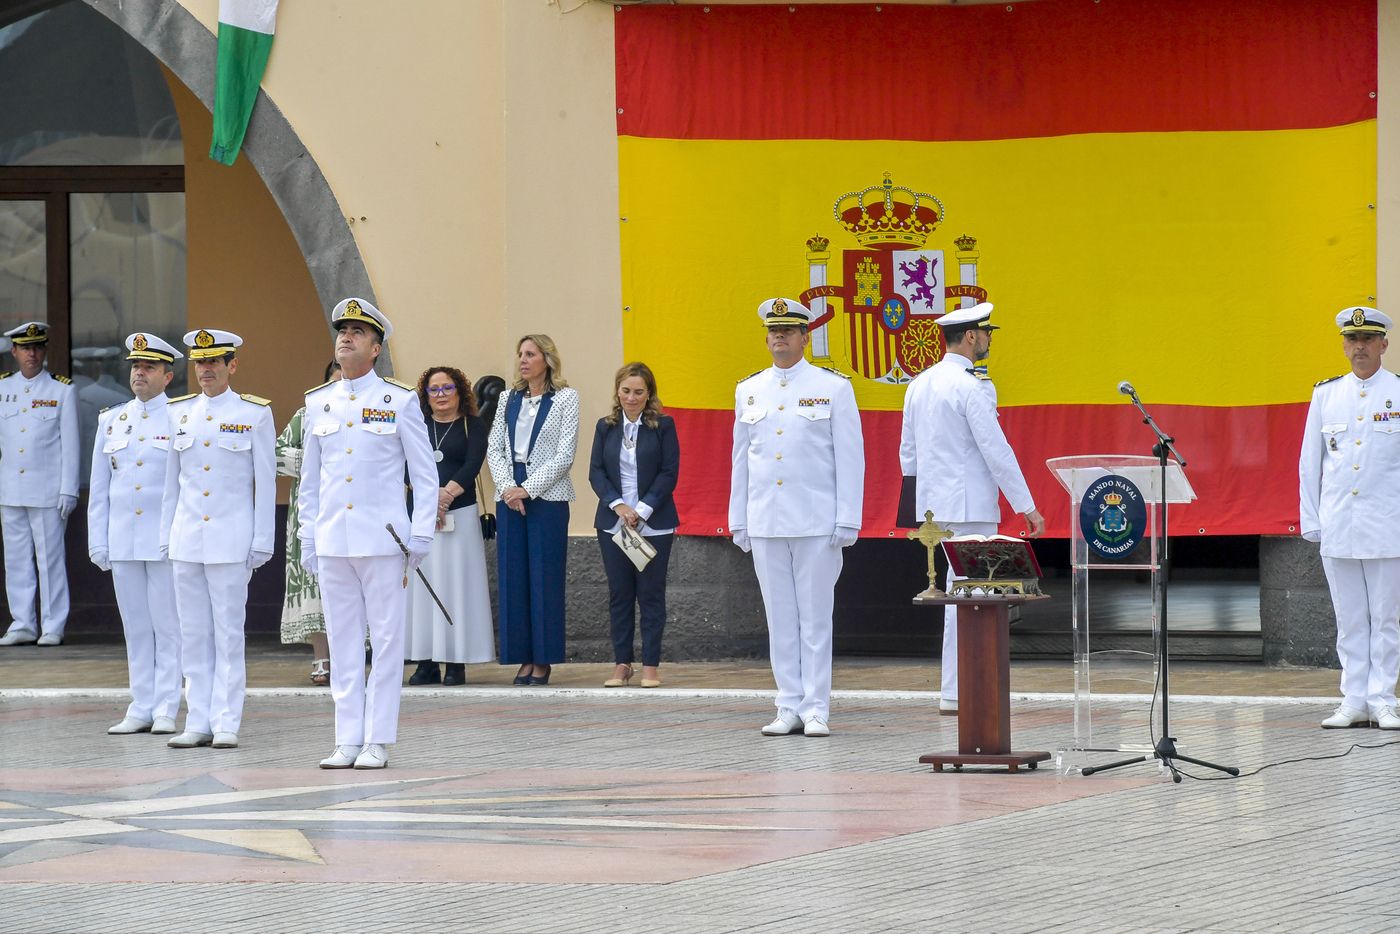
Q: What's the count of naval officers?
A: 7